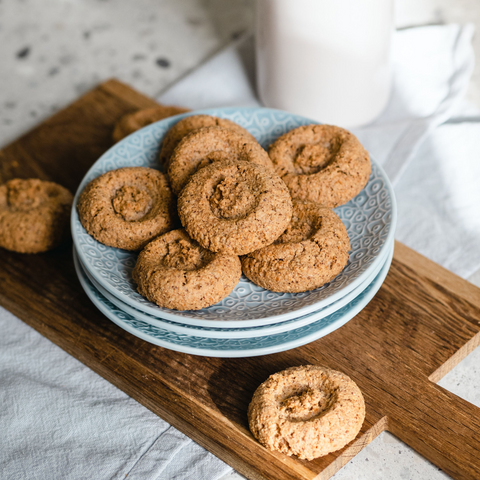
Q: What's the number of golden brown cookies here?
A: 10